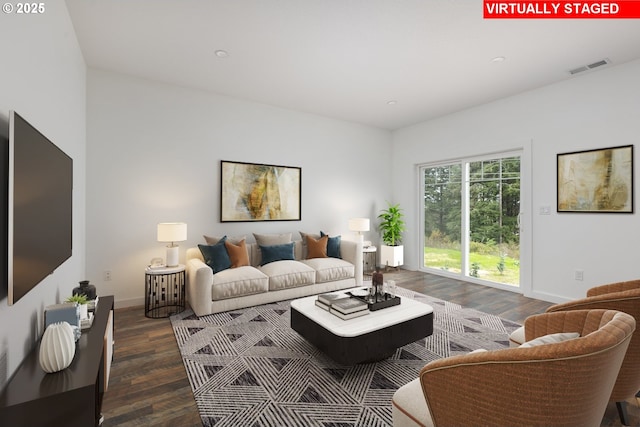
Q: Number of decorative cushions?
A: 9